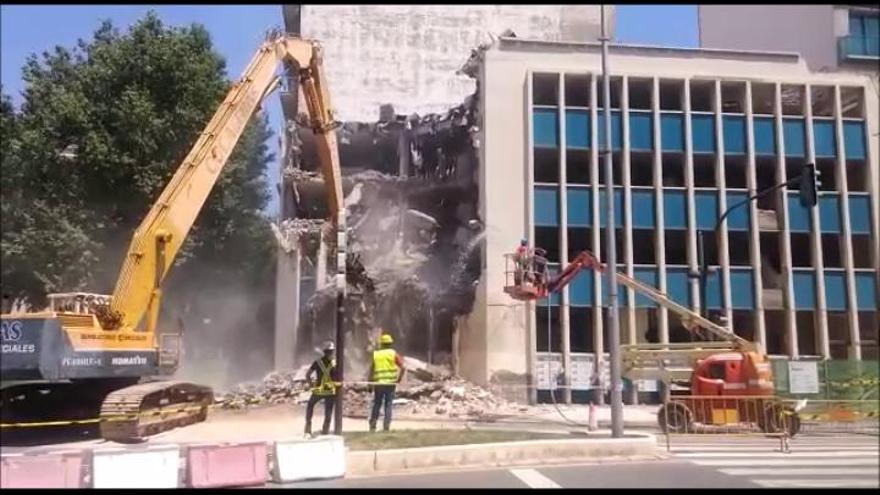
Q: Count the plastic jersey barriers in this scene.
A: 4